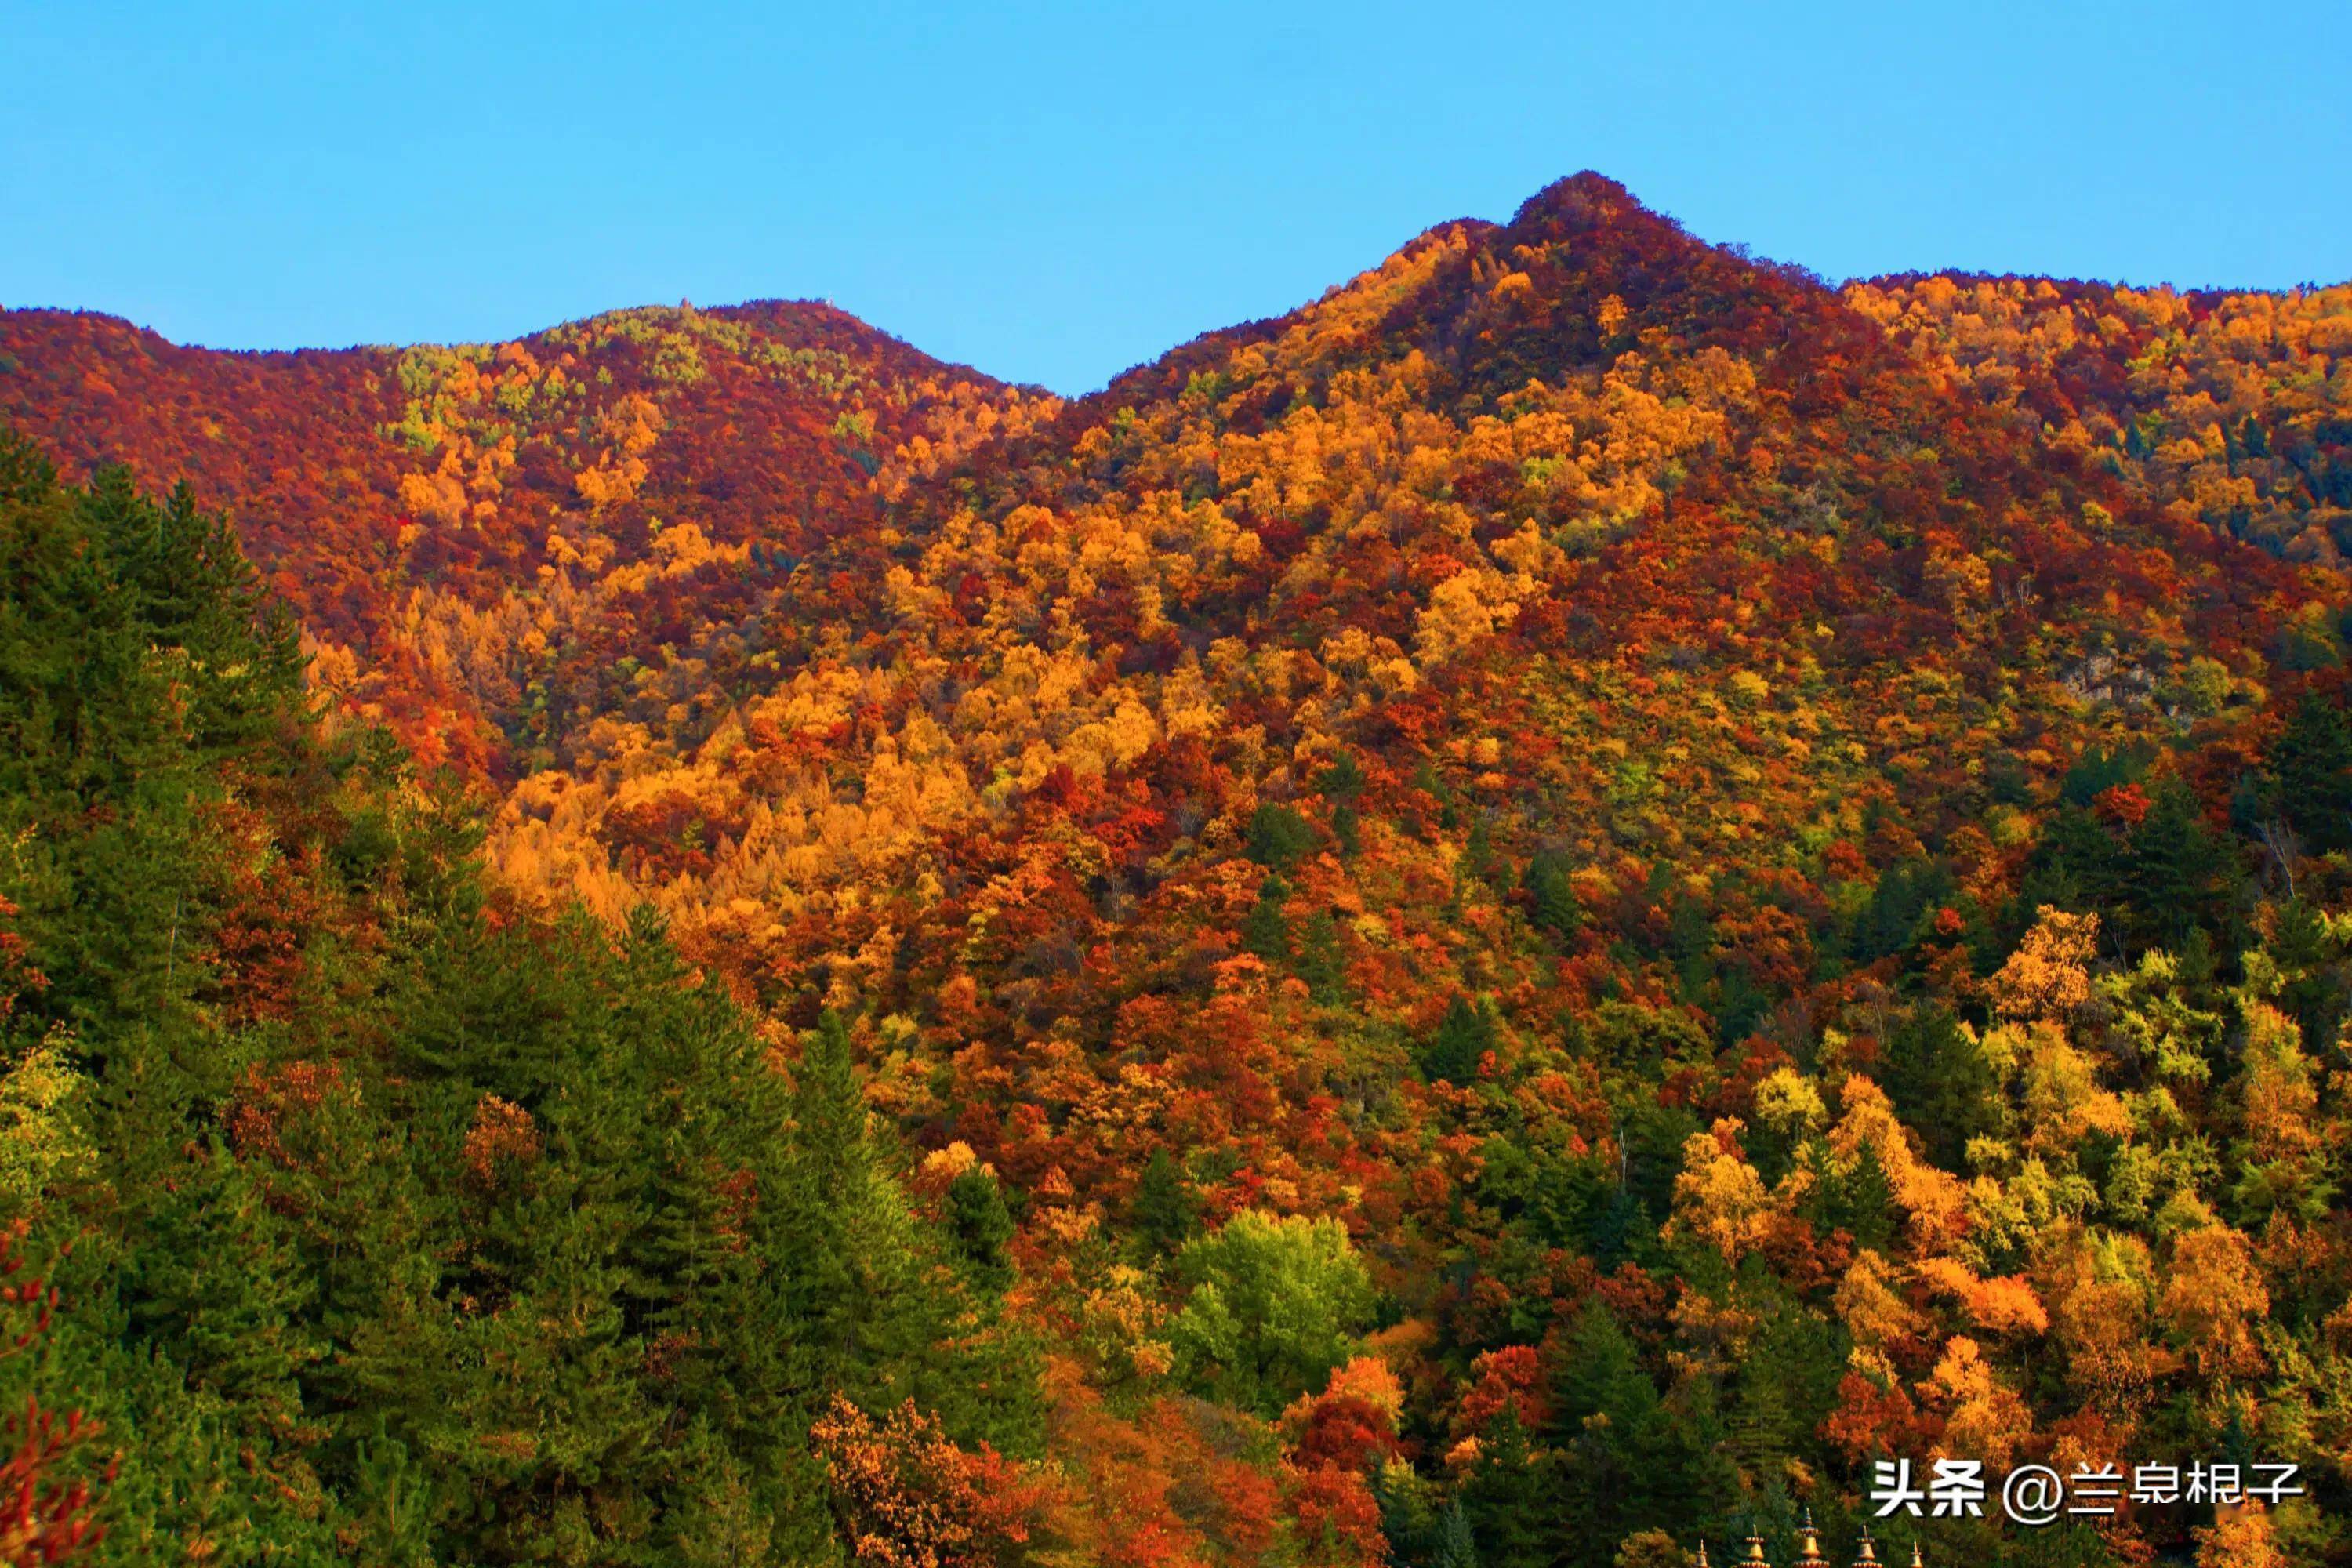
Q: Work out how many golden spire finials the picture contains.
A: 5